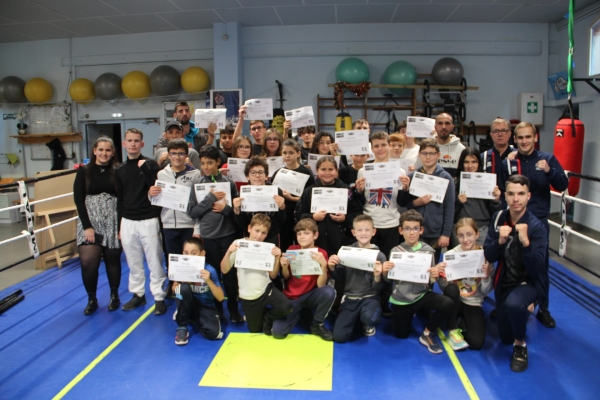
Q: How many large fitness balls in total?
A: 10